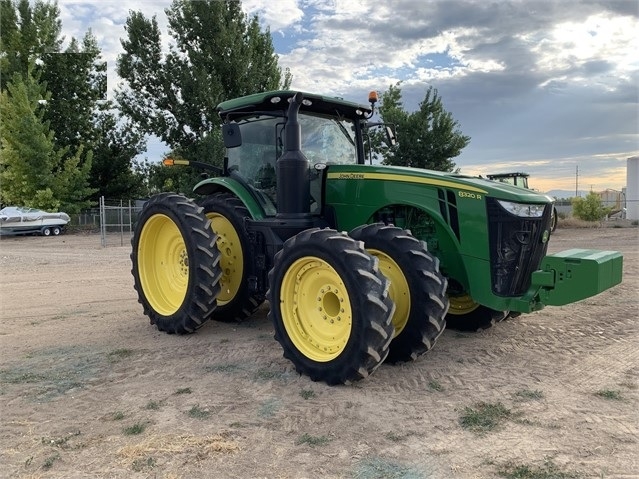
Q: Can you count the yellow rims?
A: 5